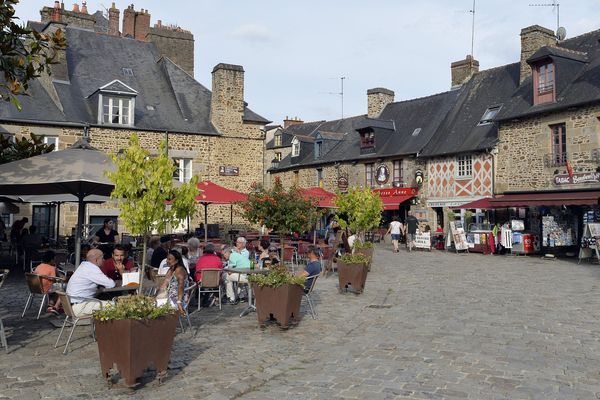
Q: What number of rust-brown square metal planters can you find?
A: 4